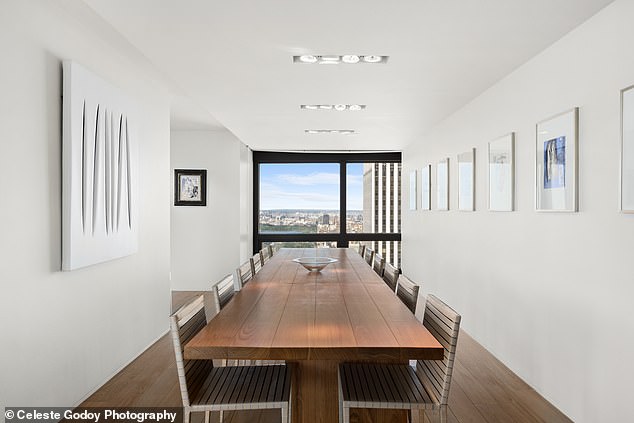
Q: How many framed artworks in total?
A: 8